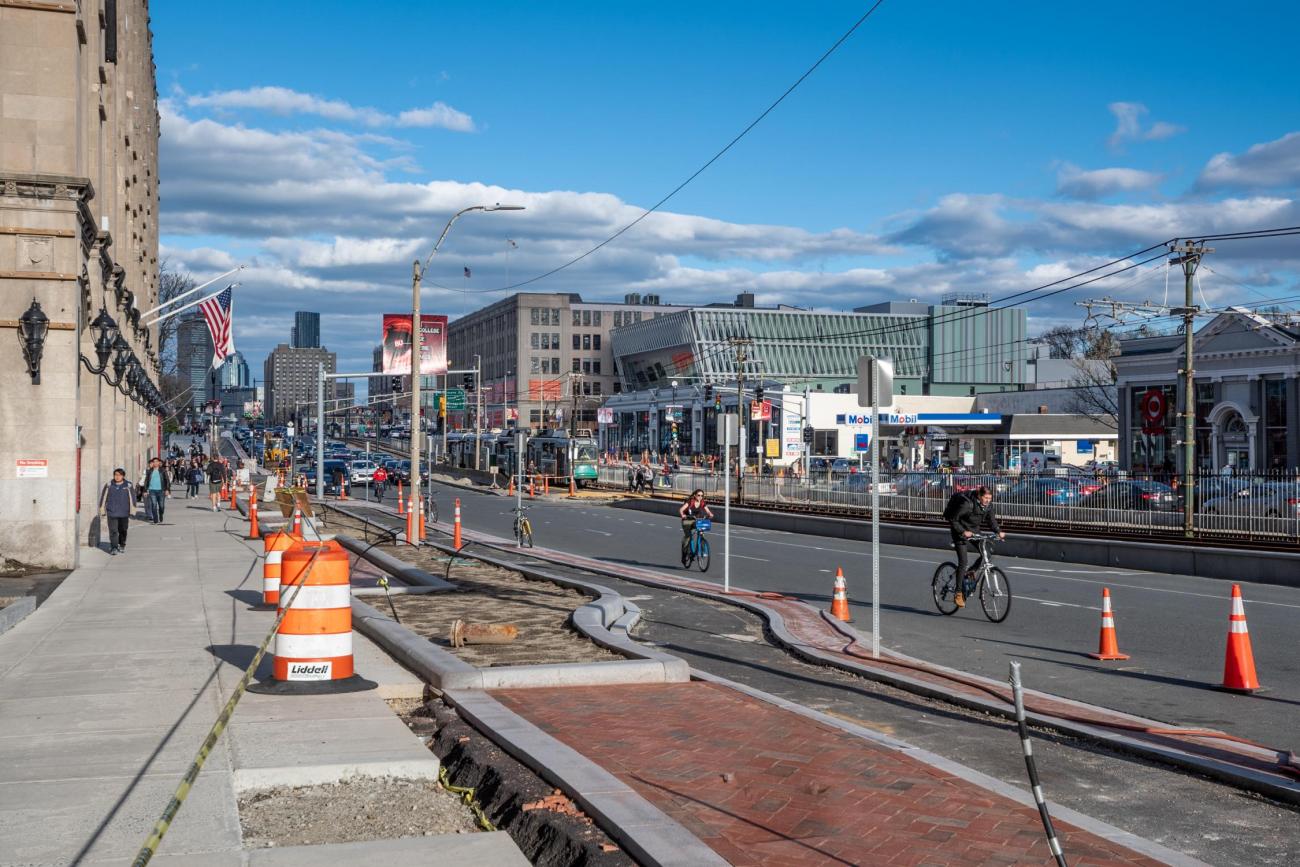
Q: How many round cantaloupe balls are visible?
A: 0